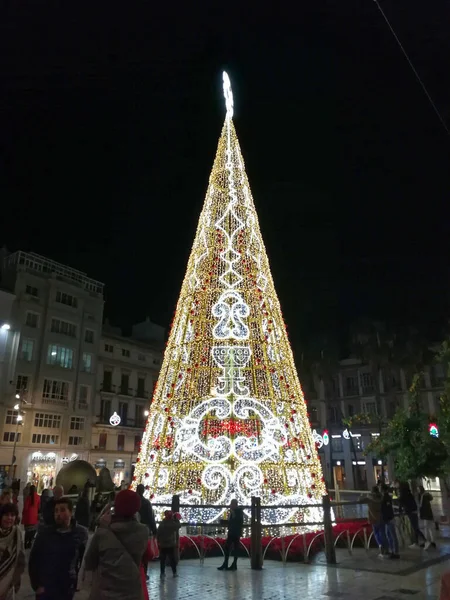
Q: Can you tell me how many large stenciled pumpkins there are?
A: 0